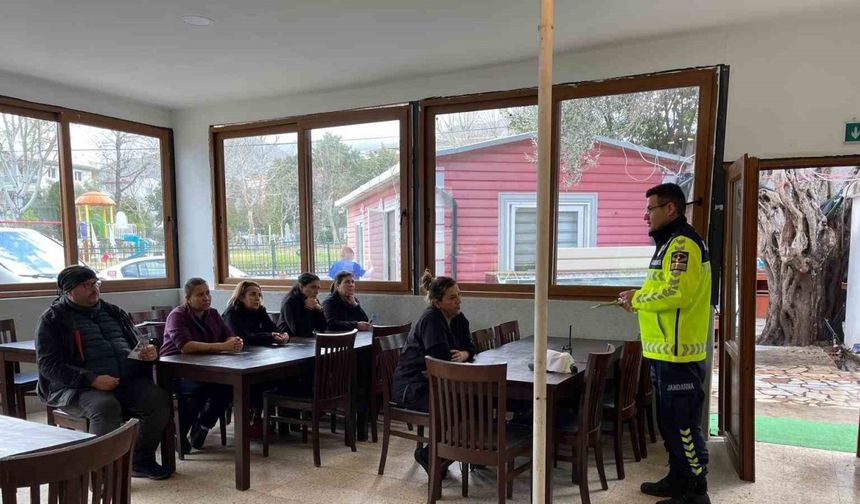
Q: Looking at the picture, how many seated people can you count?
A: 6